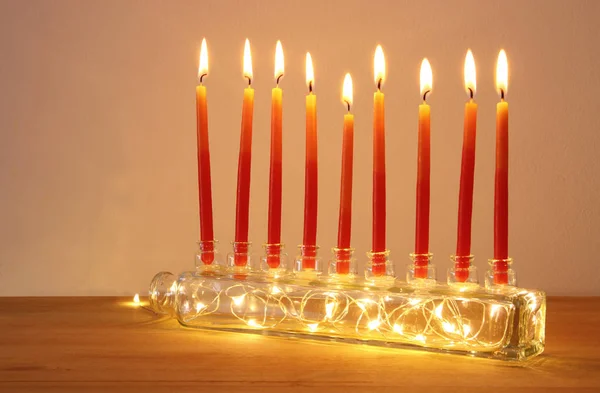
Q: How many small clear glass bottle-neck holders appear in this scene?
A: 9